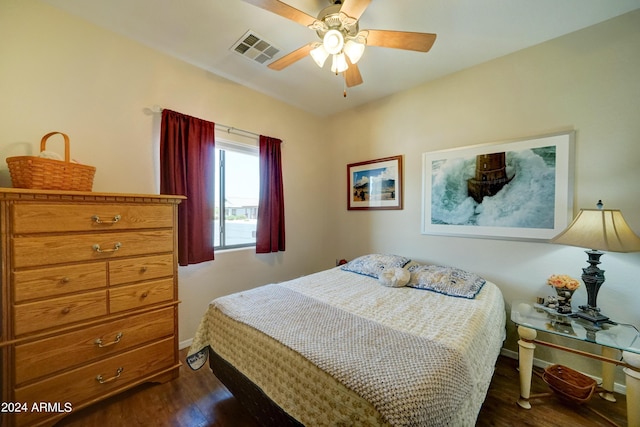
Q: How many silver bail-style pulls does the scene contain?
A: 4